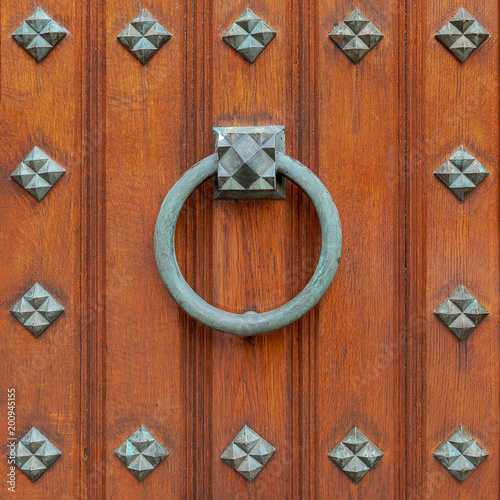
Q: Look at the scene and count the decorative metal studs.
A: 14